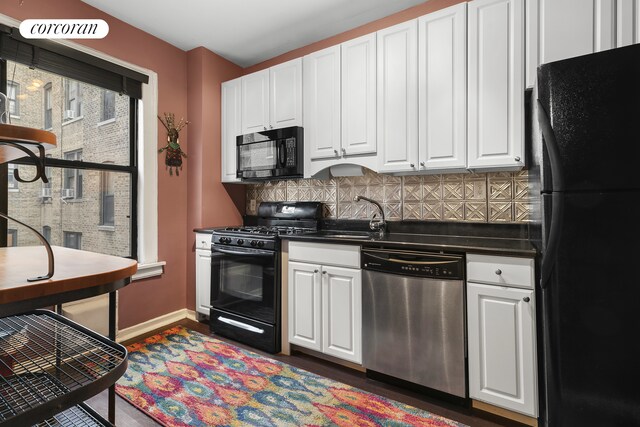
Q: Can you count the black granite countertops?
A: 2